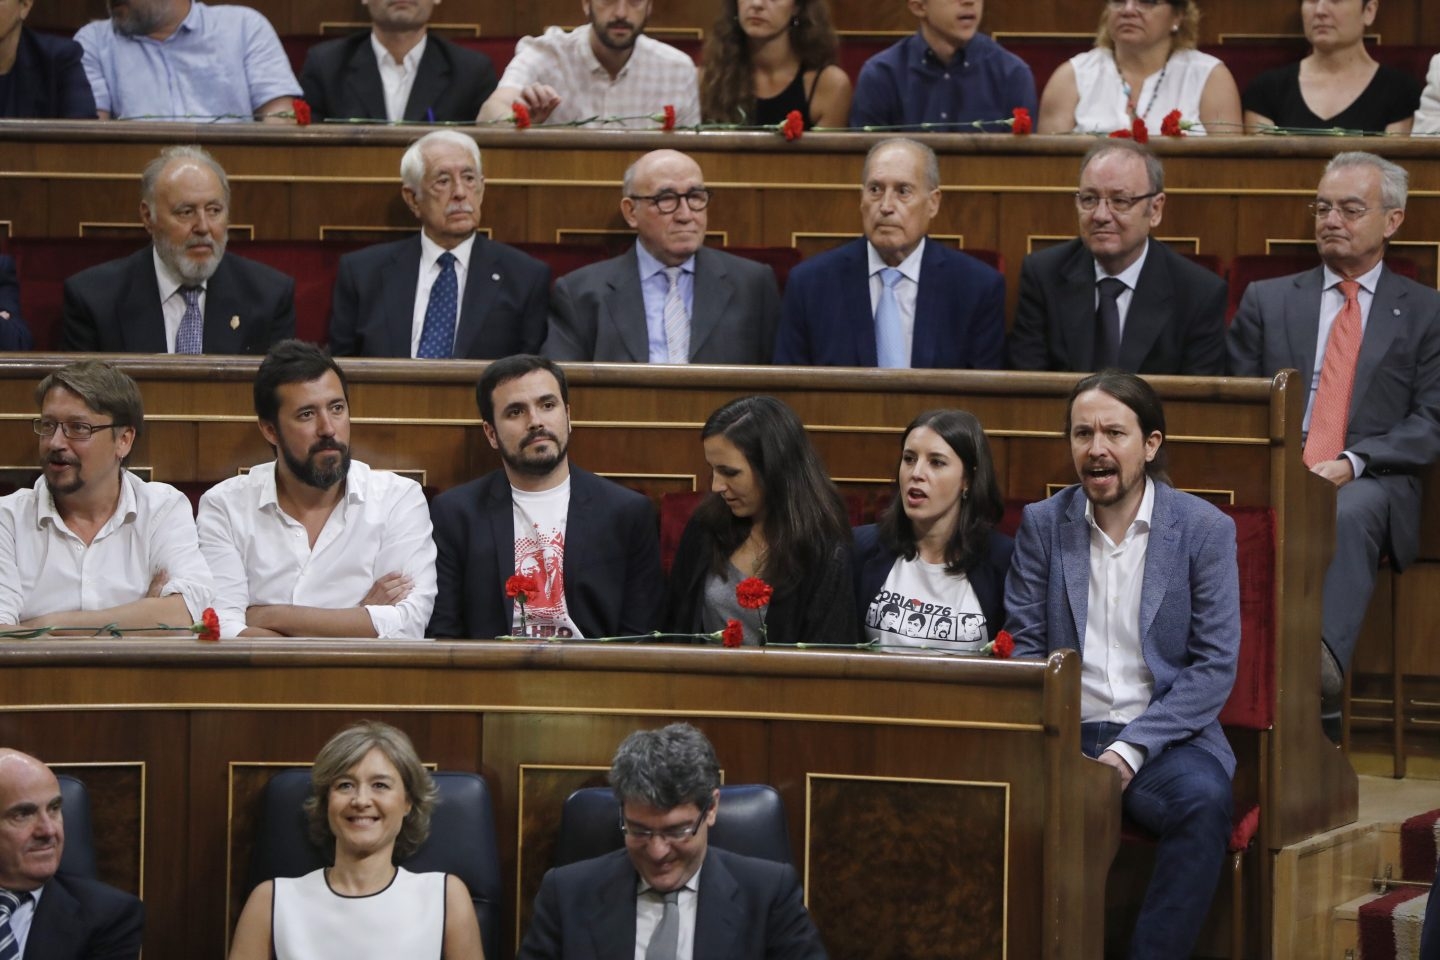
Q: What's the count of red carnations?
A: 13